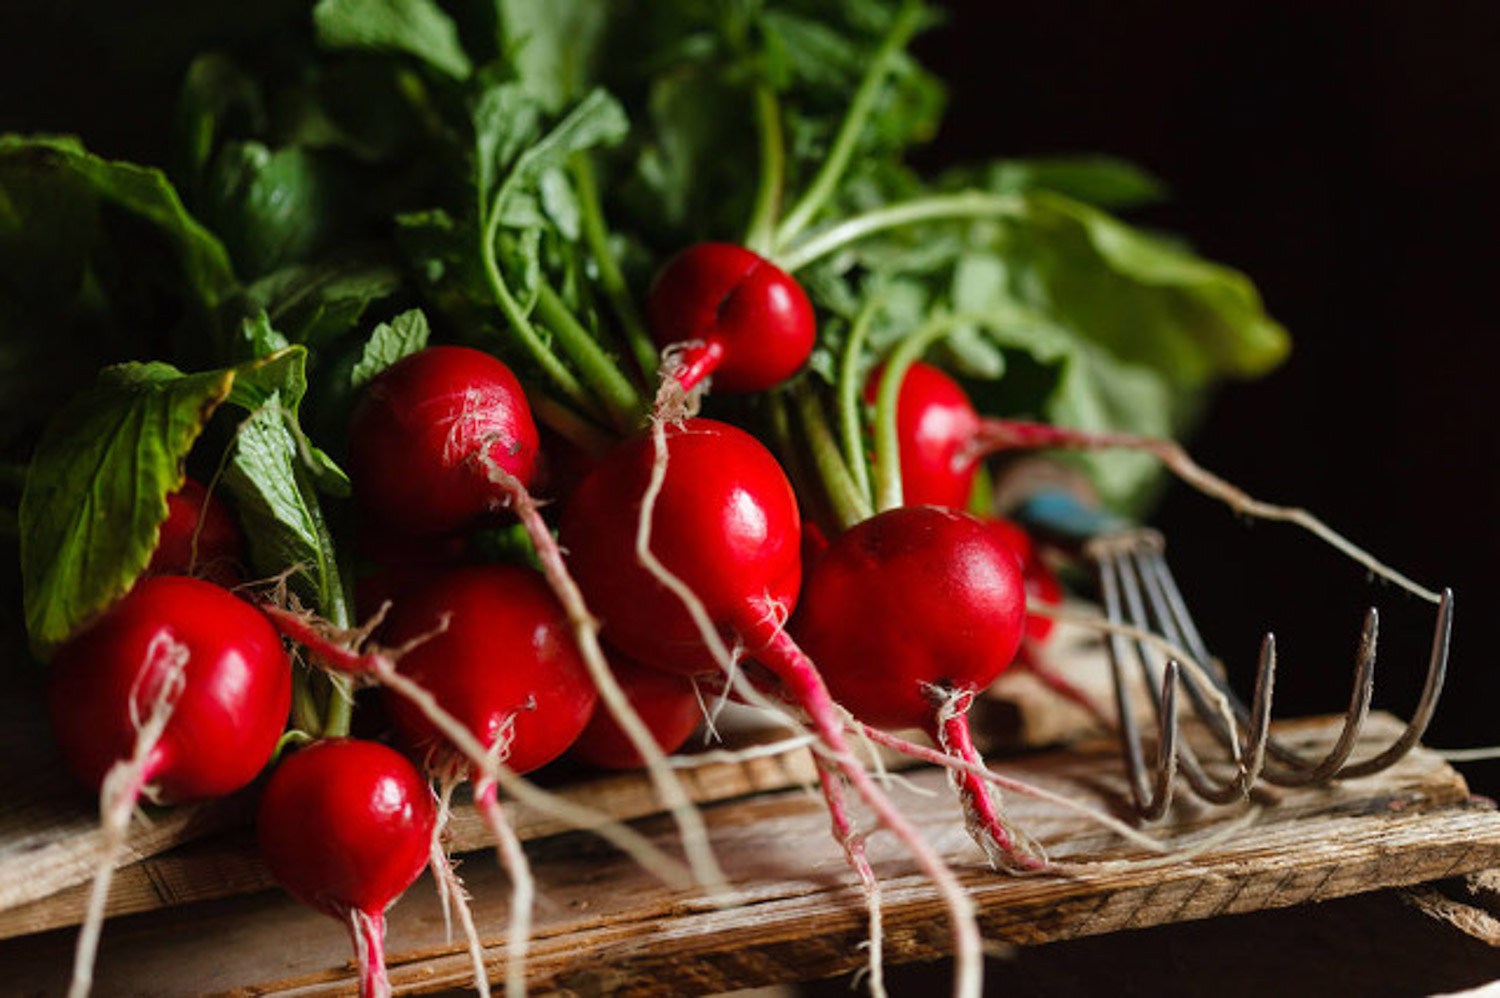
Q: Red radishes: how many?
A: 11